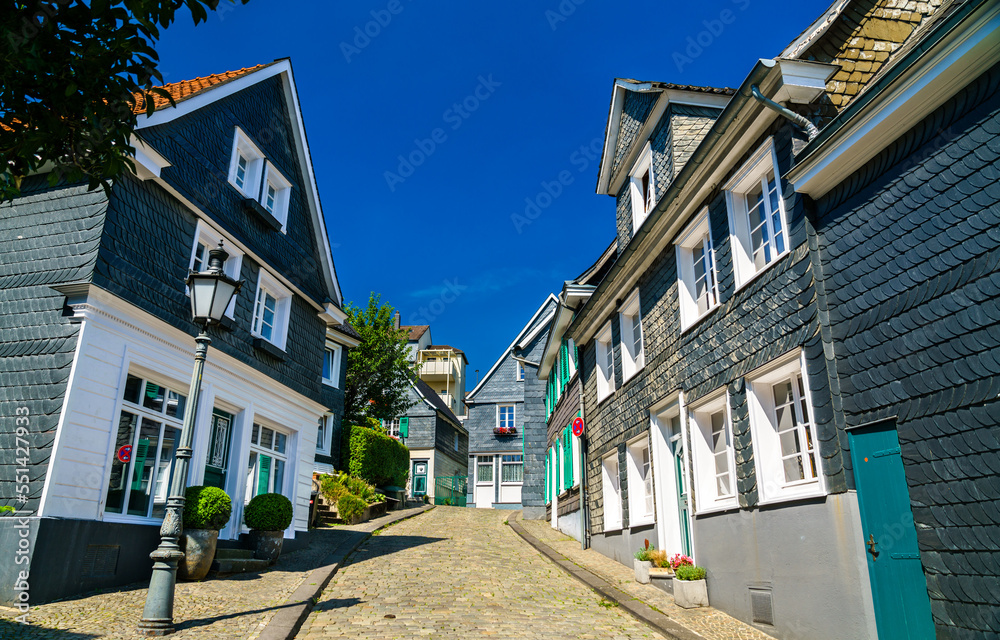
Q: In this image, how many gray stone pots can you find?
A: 4